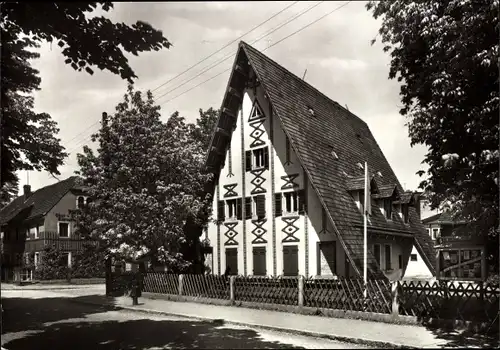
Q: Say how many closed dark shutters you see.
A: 3